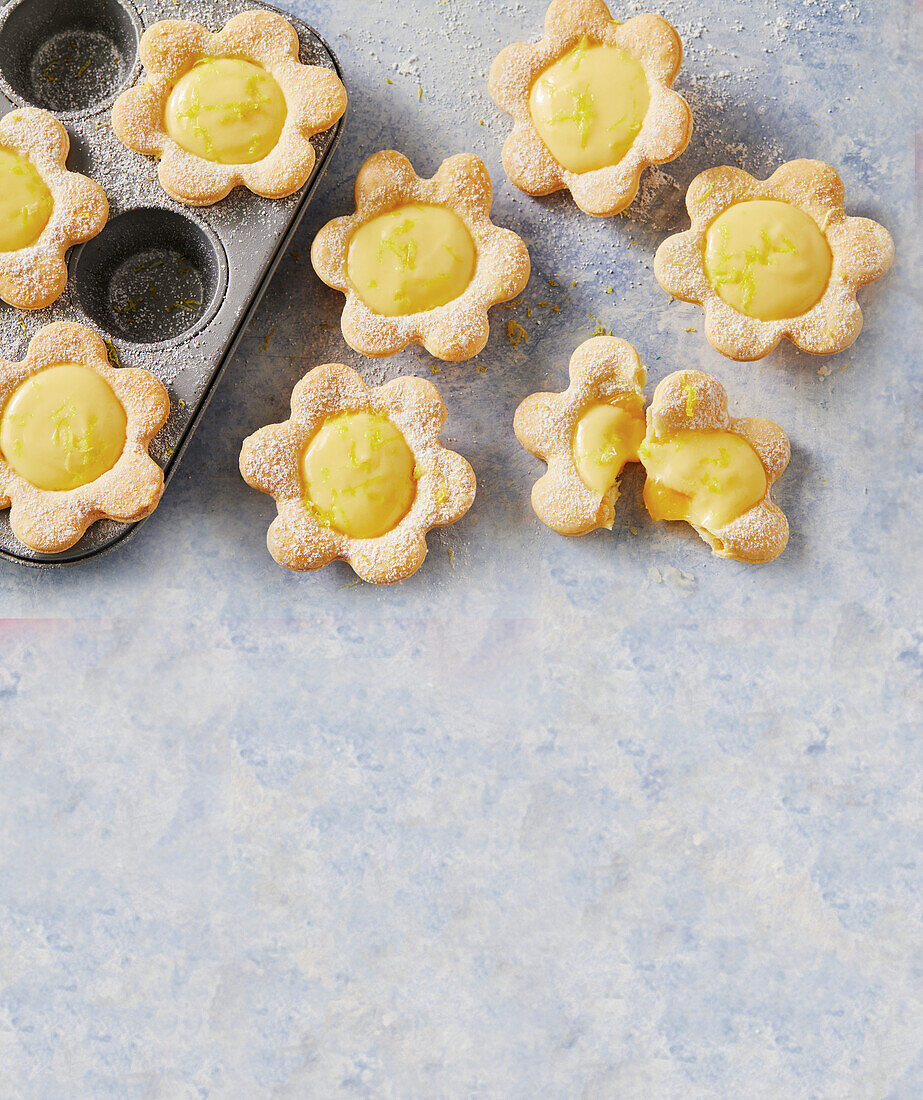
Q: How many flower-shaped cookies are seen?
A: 8